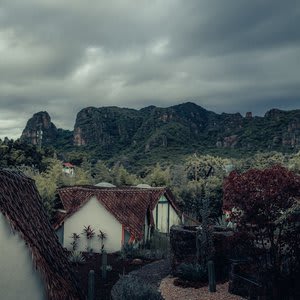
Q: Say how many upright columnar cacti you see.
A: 3